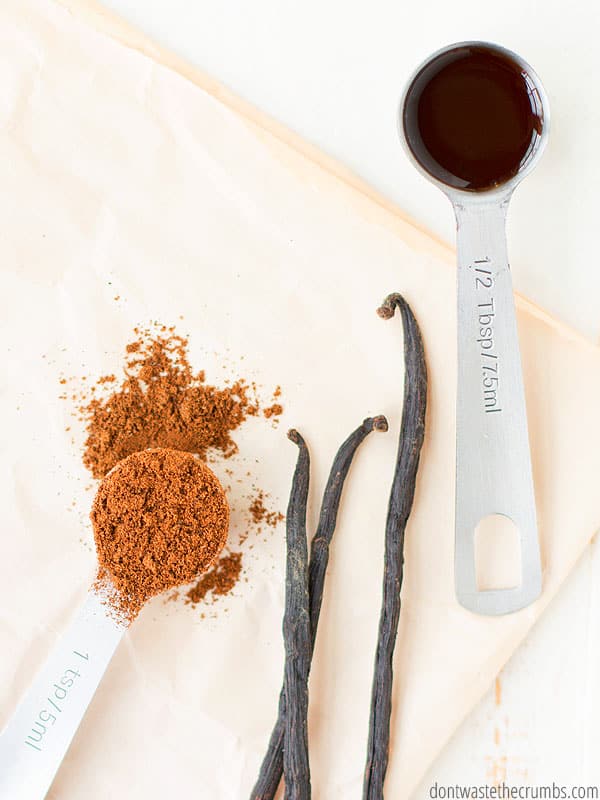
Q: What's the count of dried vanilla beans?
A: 3